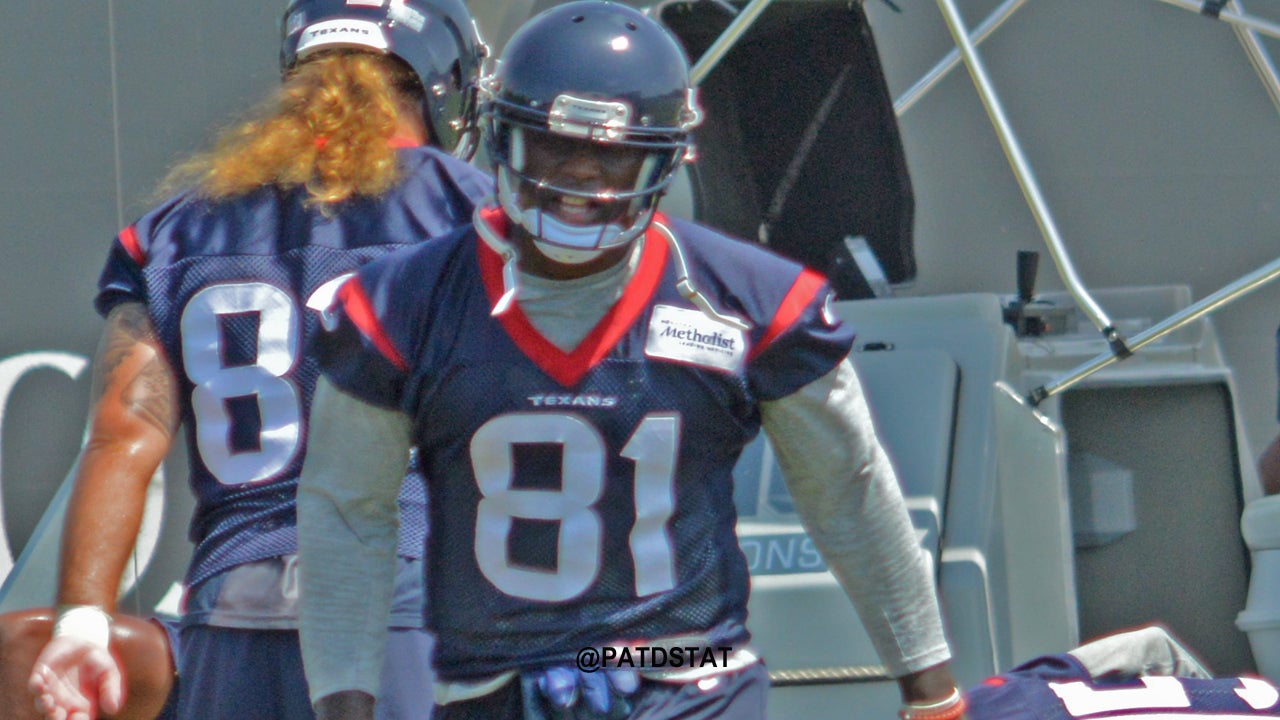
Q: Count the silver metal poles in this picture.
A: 6